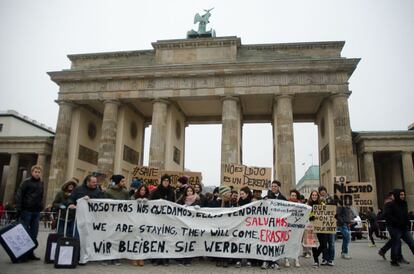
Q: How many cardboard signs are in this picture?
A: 5